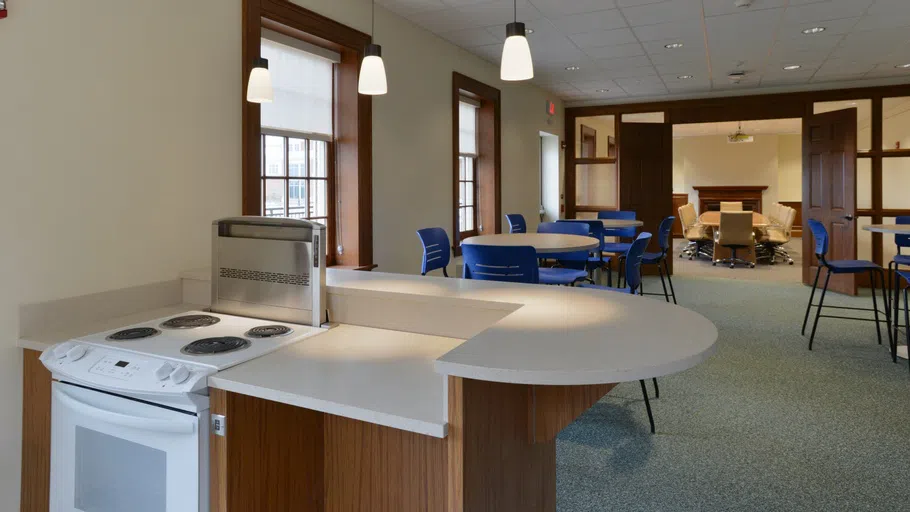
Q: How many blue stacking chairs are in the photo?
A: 11